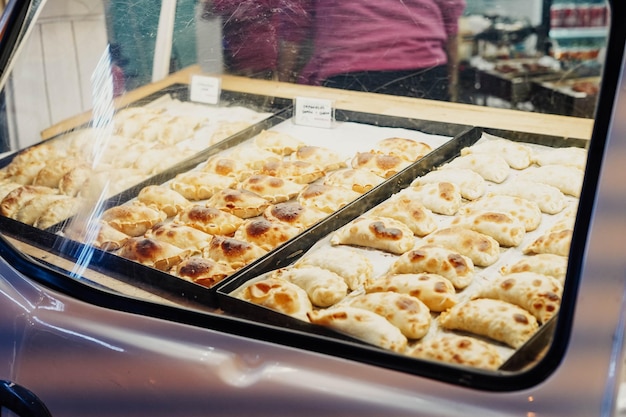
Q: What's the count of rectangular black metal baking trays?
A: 3